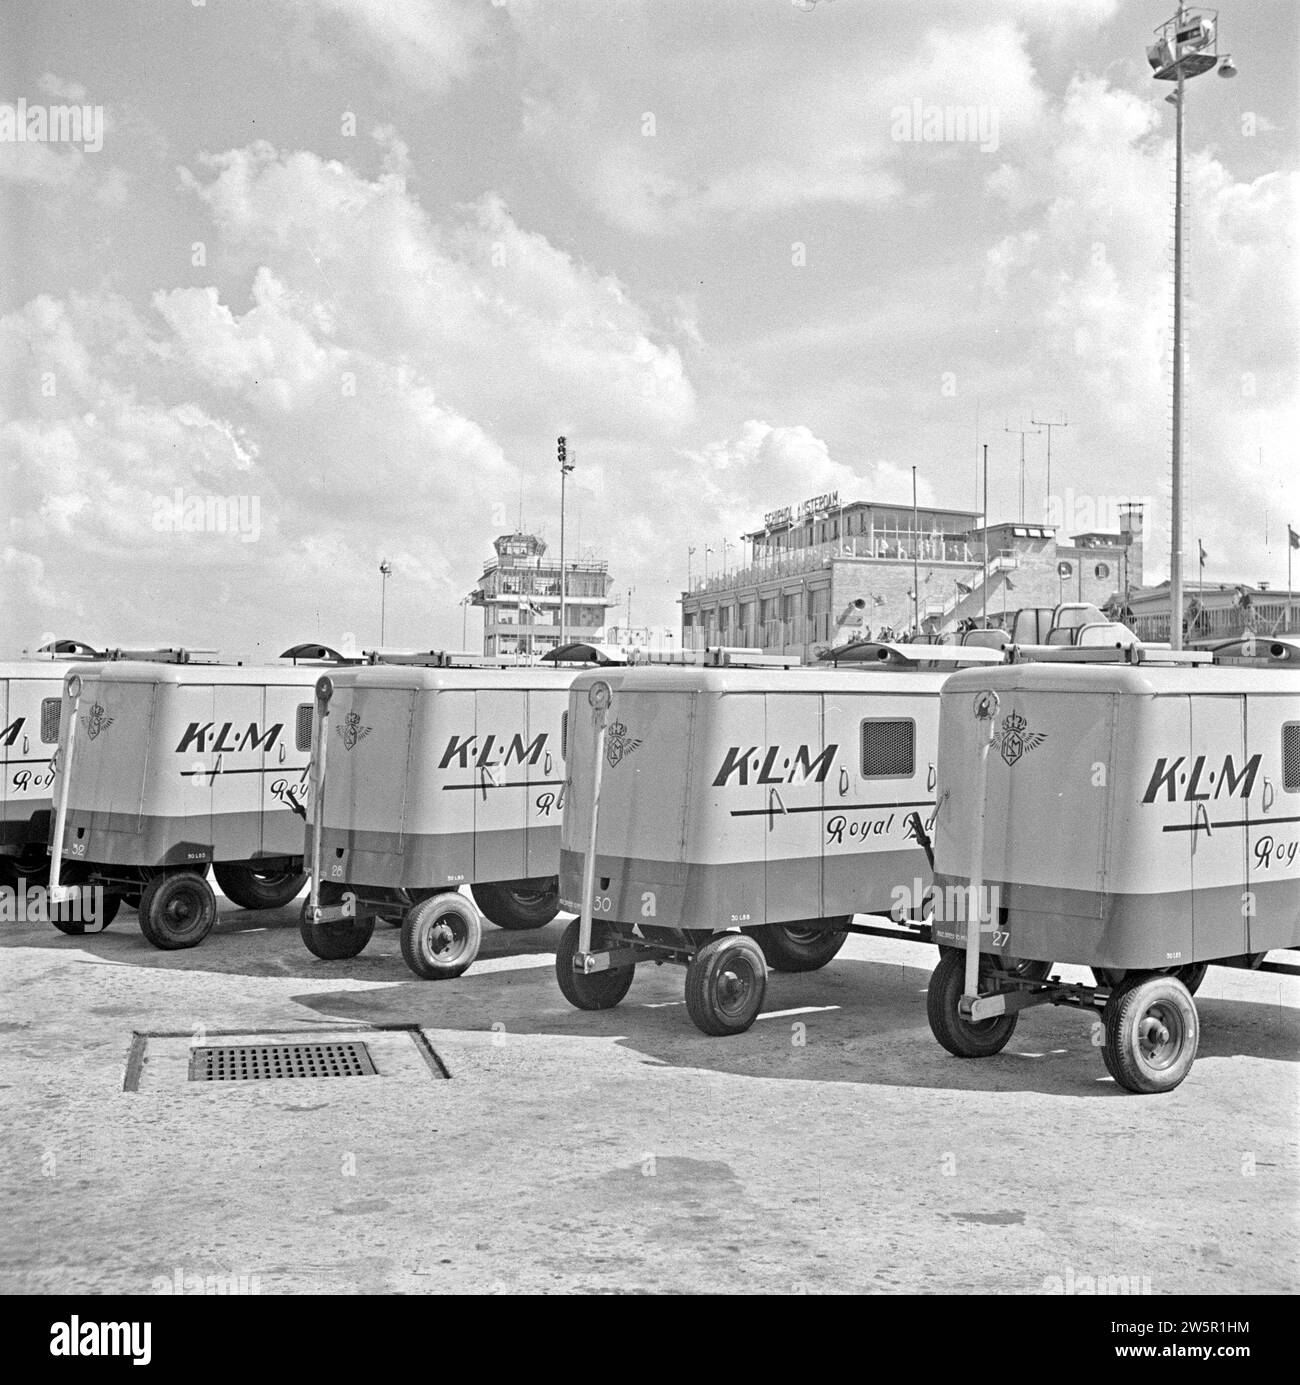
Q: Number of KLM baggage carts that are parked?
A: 5